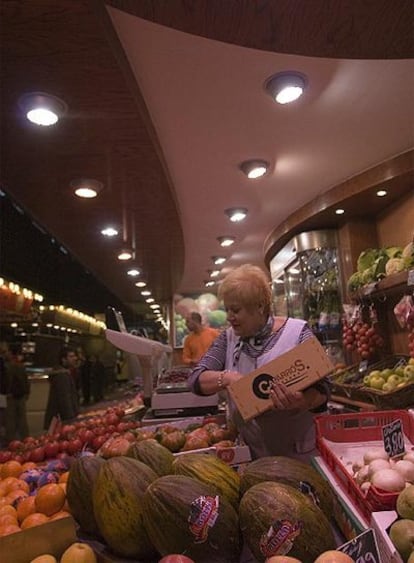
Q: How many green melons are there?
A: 7